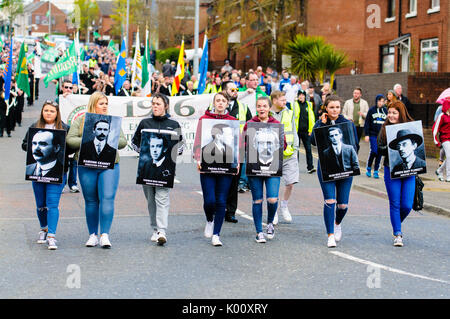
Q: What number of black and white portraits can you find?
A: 7